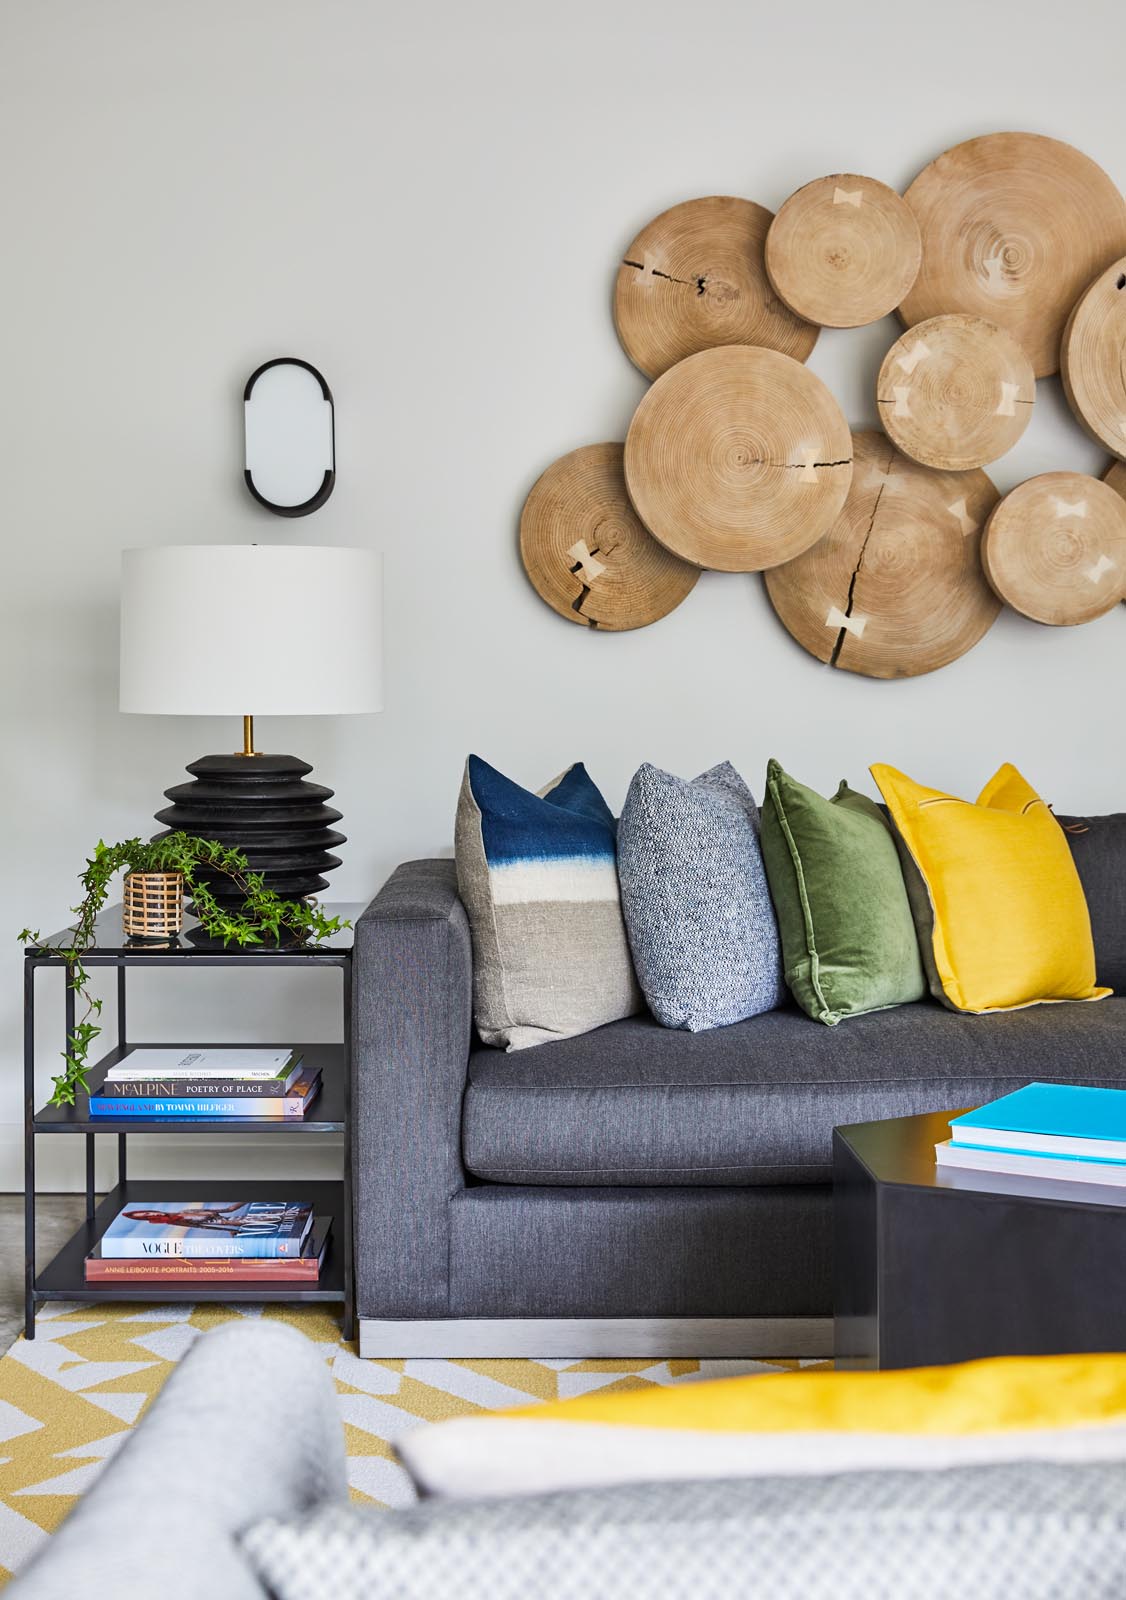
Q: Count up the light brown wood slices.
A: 10